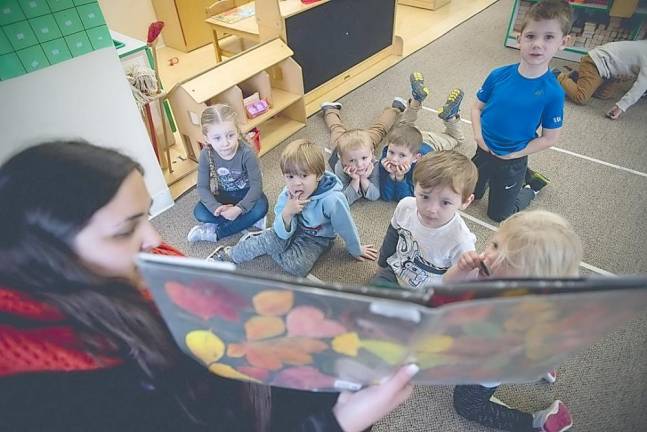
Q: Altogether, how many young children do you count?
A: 8